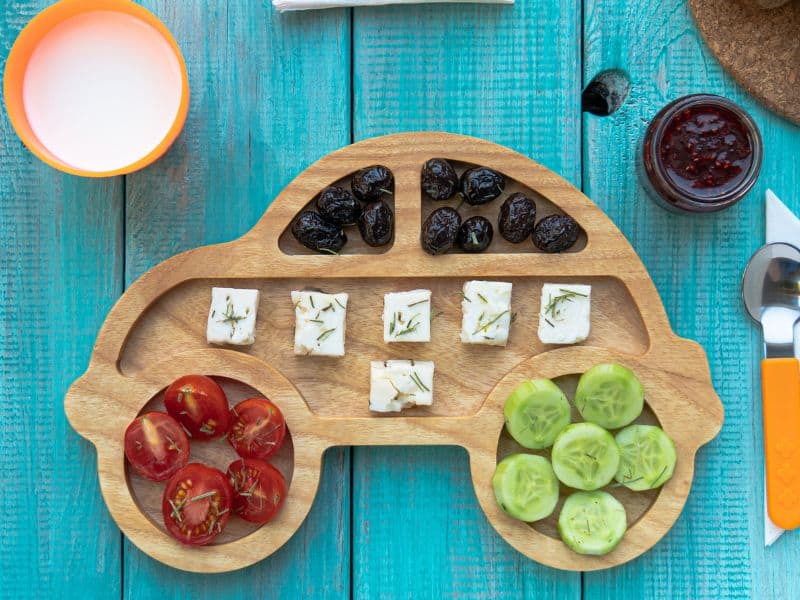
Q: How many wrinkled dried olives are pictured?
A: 10